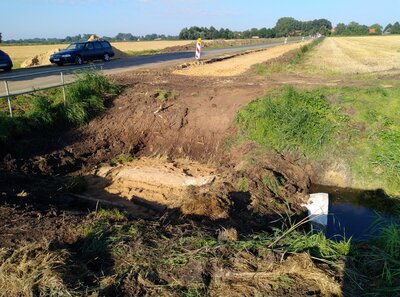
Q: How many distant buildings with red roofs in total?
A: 2